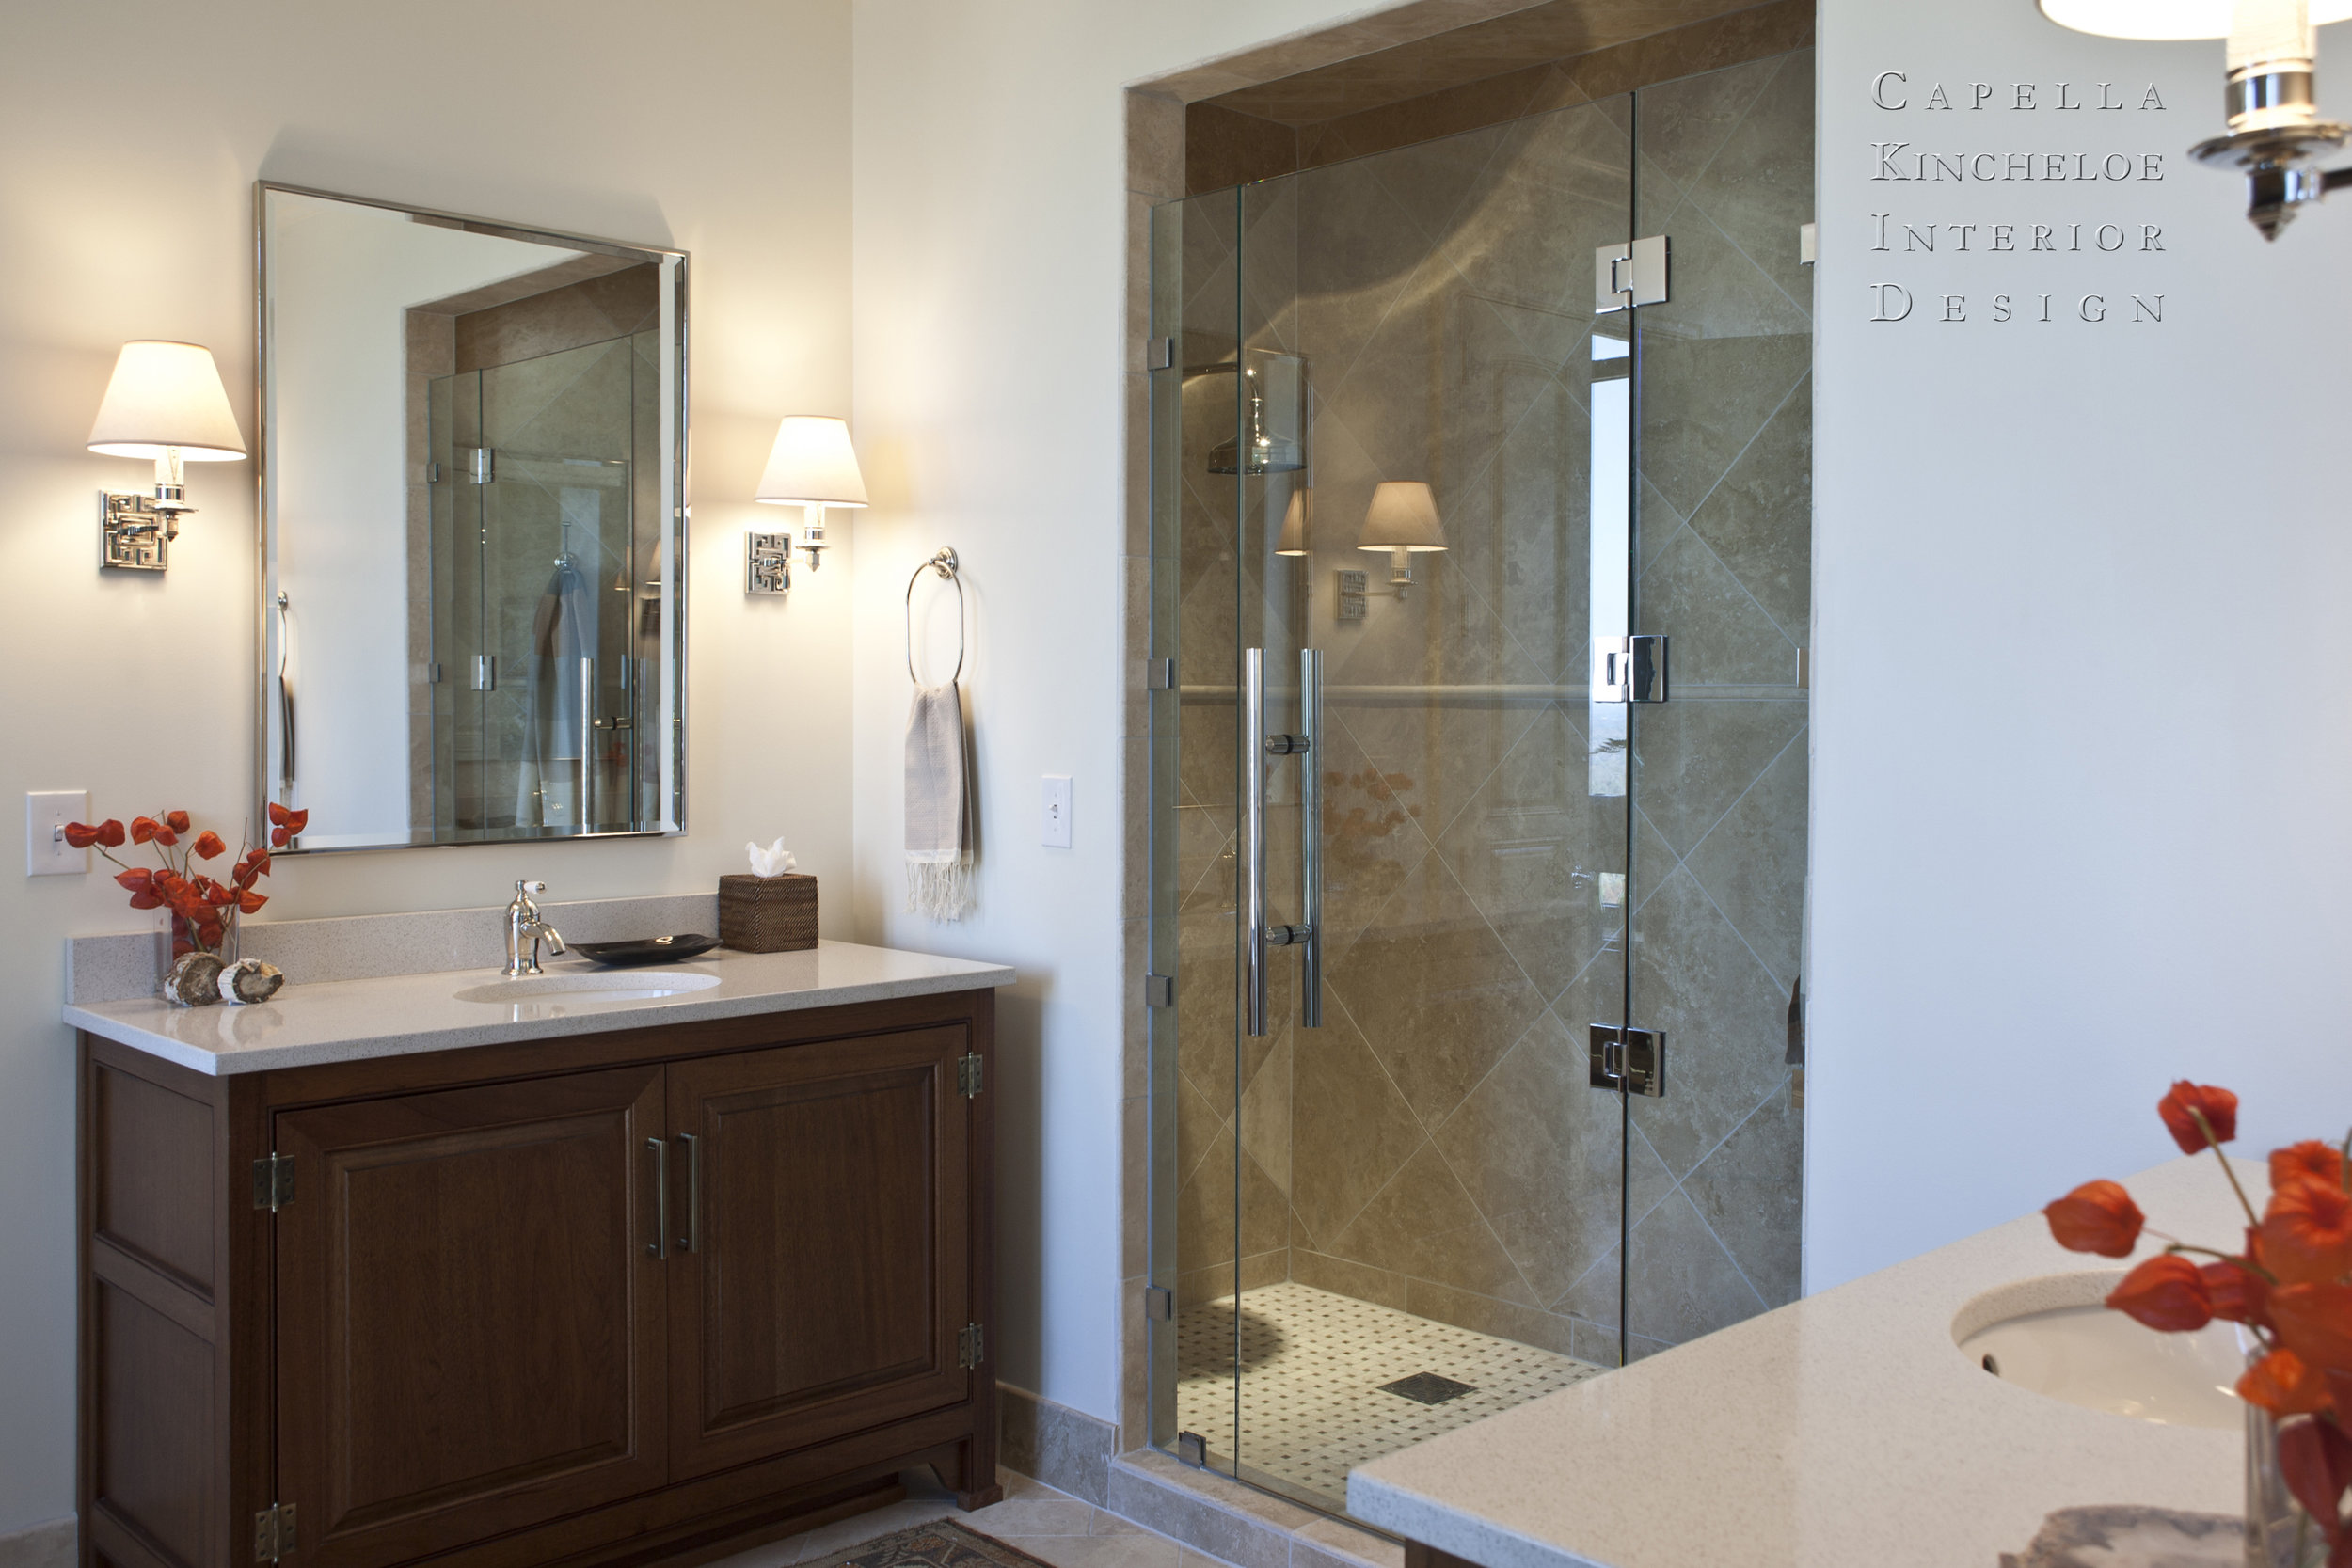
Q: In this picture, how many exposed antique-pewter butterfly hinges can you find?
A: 4